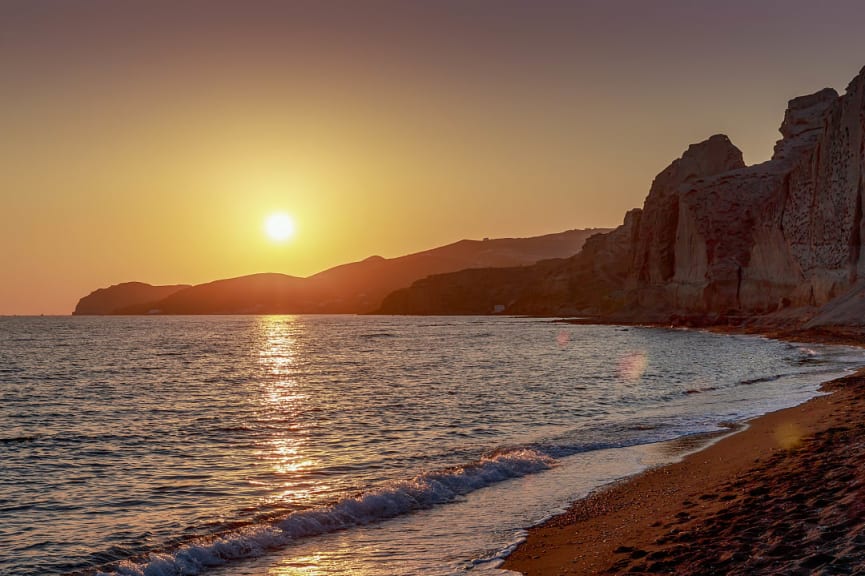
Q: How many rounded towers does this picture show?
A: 0